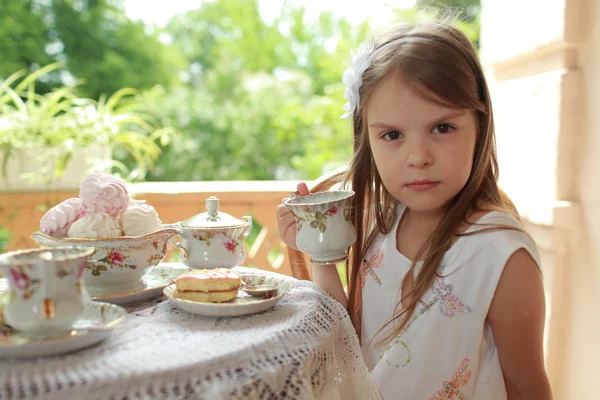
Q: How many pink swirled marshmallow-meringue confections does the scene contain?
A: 2